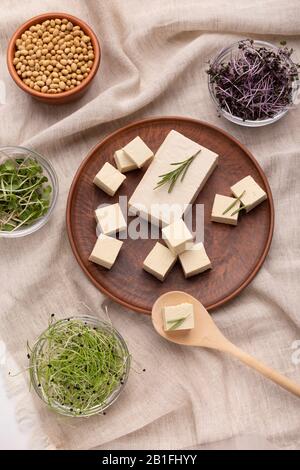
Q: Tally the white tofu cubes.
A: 11